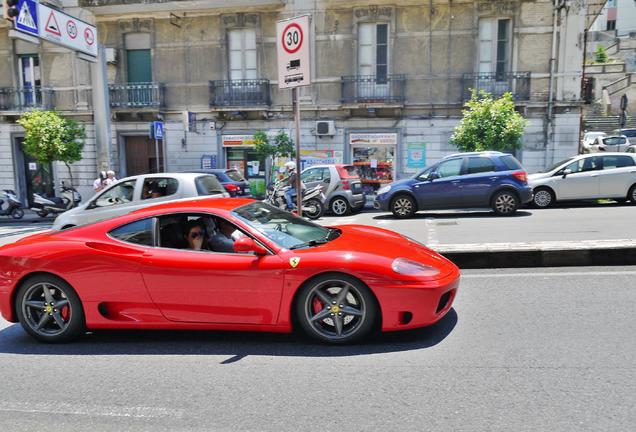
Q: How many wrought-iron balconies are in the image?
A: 5